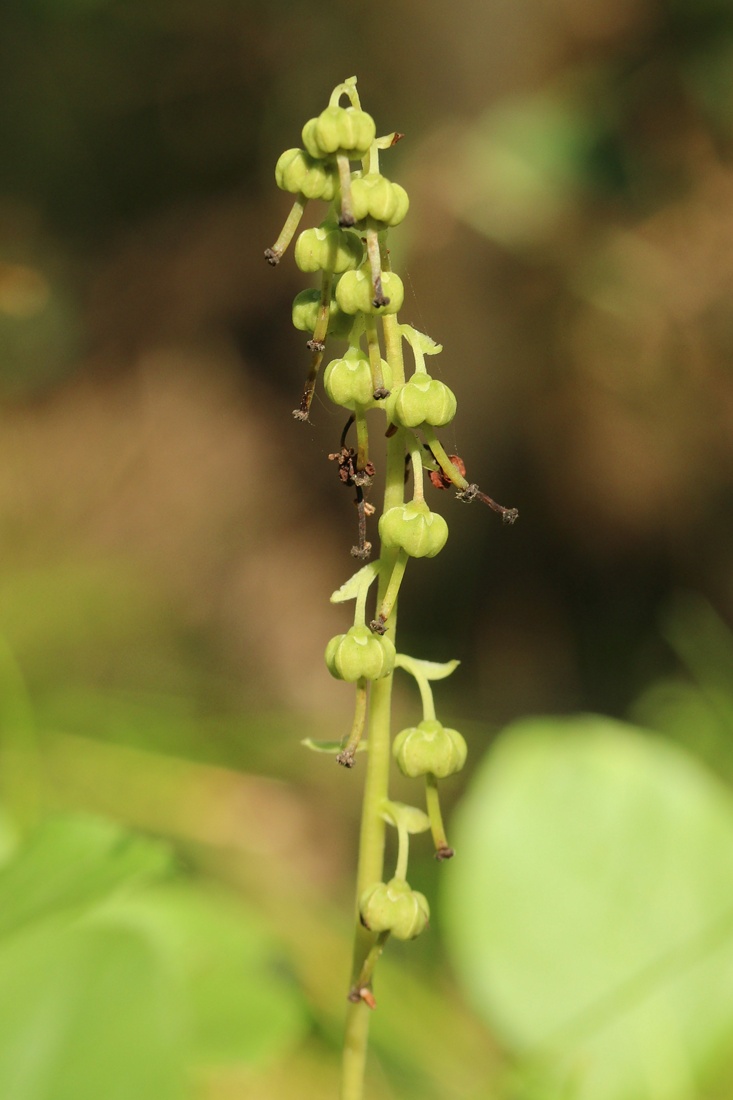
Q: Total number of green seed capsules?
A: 12